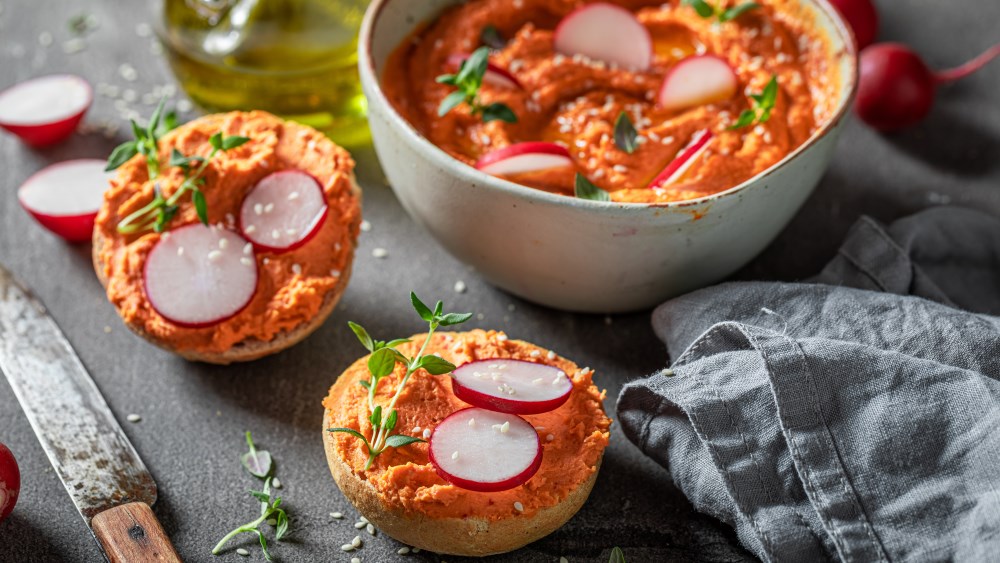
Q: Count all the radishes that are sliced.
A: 11